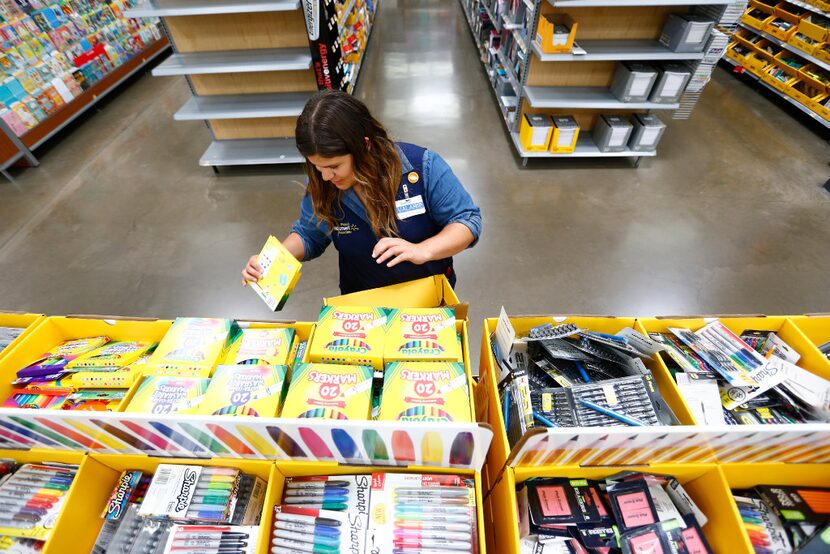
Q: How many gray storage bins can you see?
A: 5